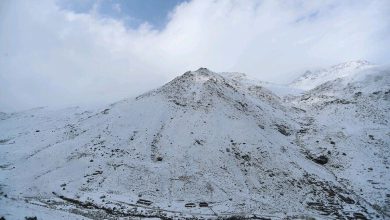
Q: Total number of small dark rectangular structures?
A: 3